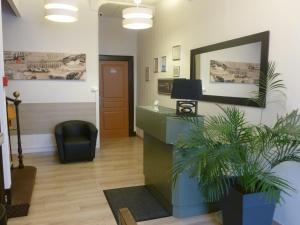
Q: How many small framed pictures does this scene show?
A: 5